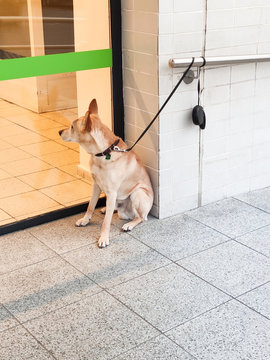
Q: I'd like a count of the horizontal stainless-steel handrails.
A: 1